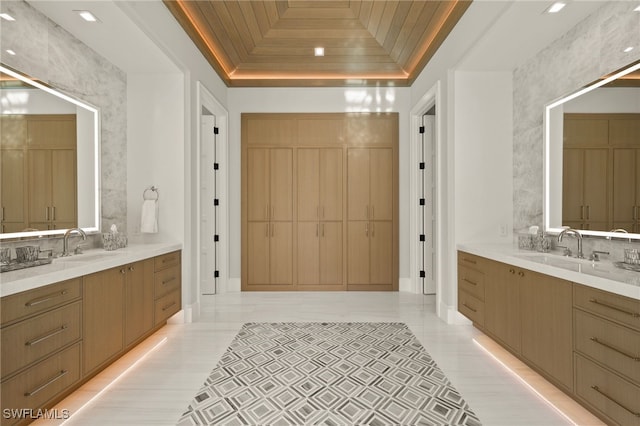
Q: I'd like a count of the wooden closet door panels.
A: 12